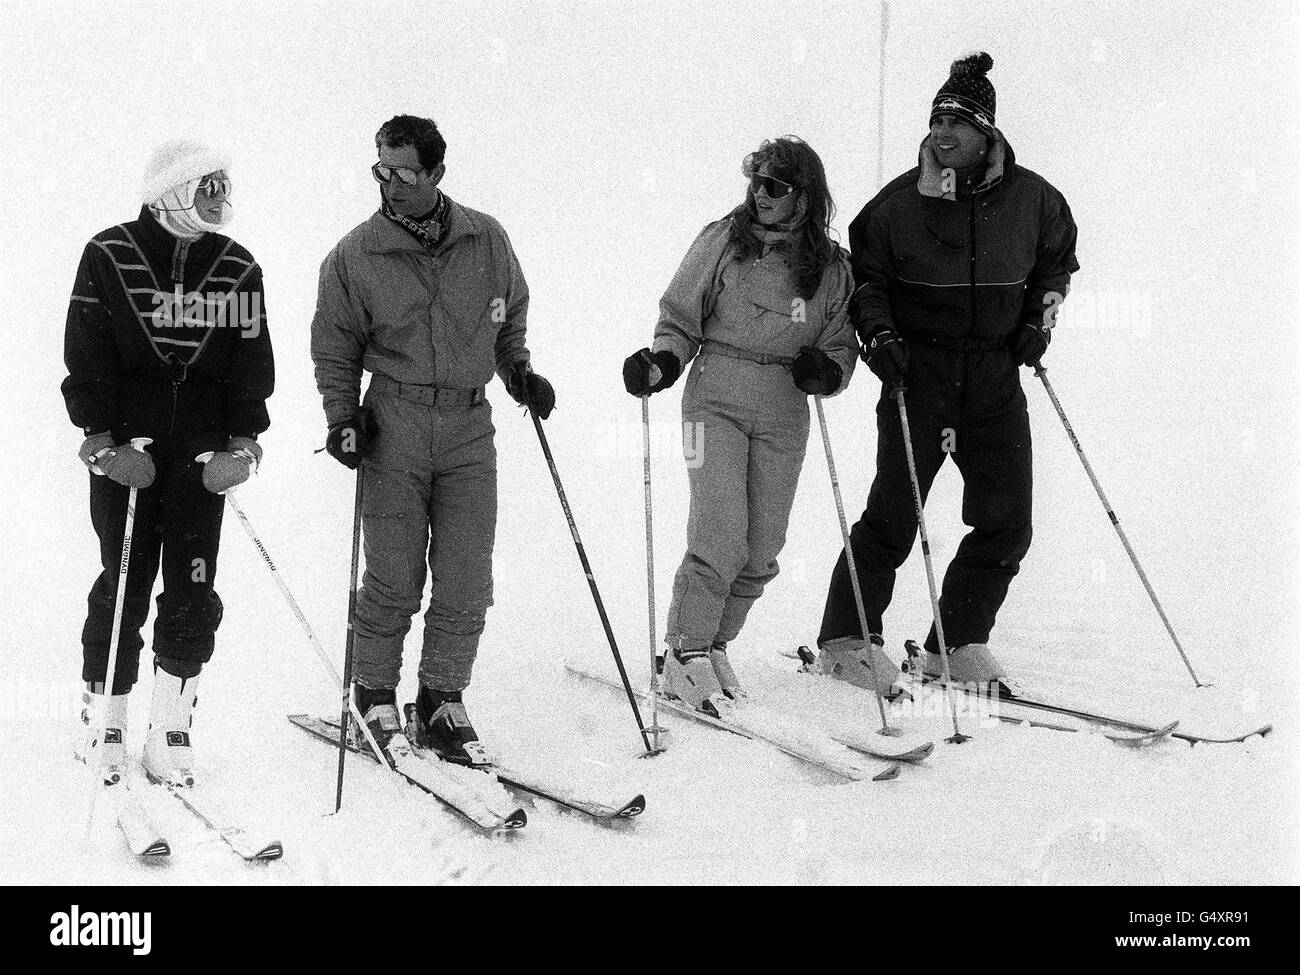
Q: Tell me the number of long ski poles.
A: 8